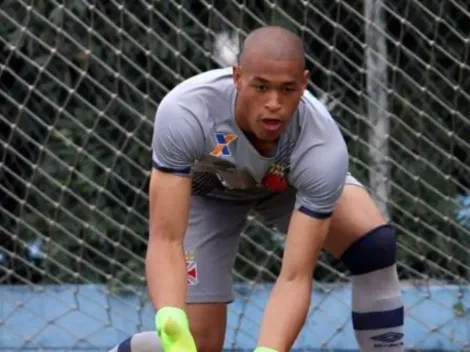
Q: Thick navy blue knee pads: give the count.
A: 1